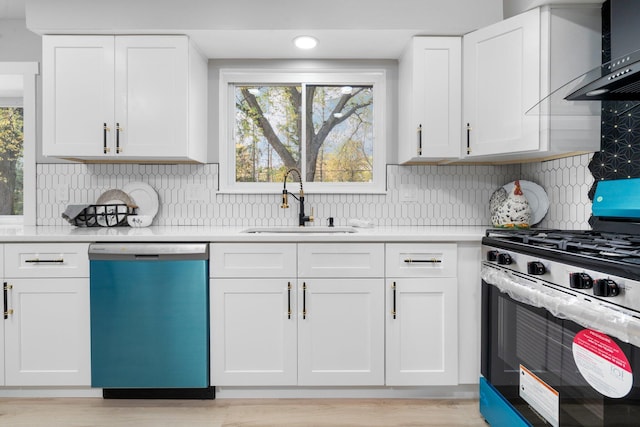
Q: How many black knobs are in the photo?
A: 5